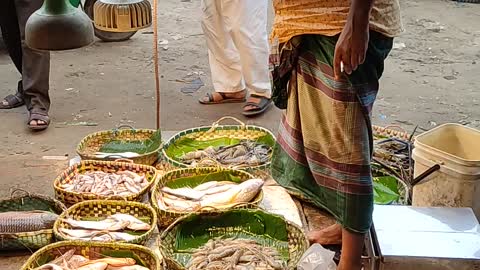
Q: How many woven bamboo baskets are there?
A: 10